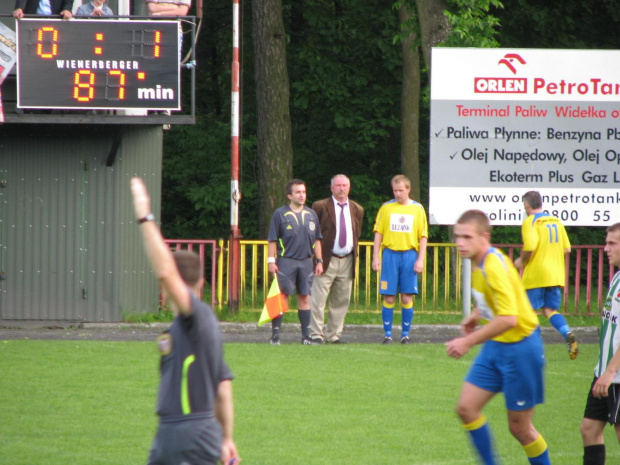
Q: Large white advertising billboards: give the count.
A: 1